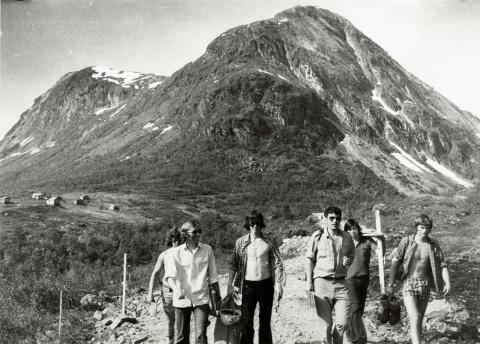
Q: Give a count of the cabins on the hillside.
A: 6